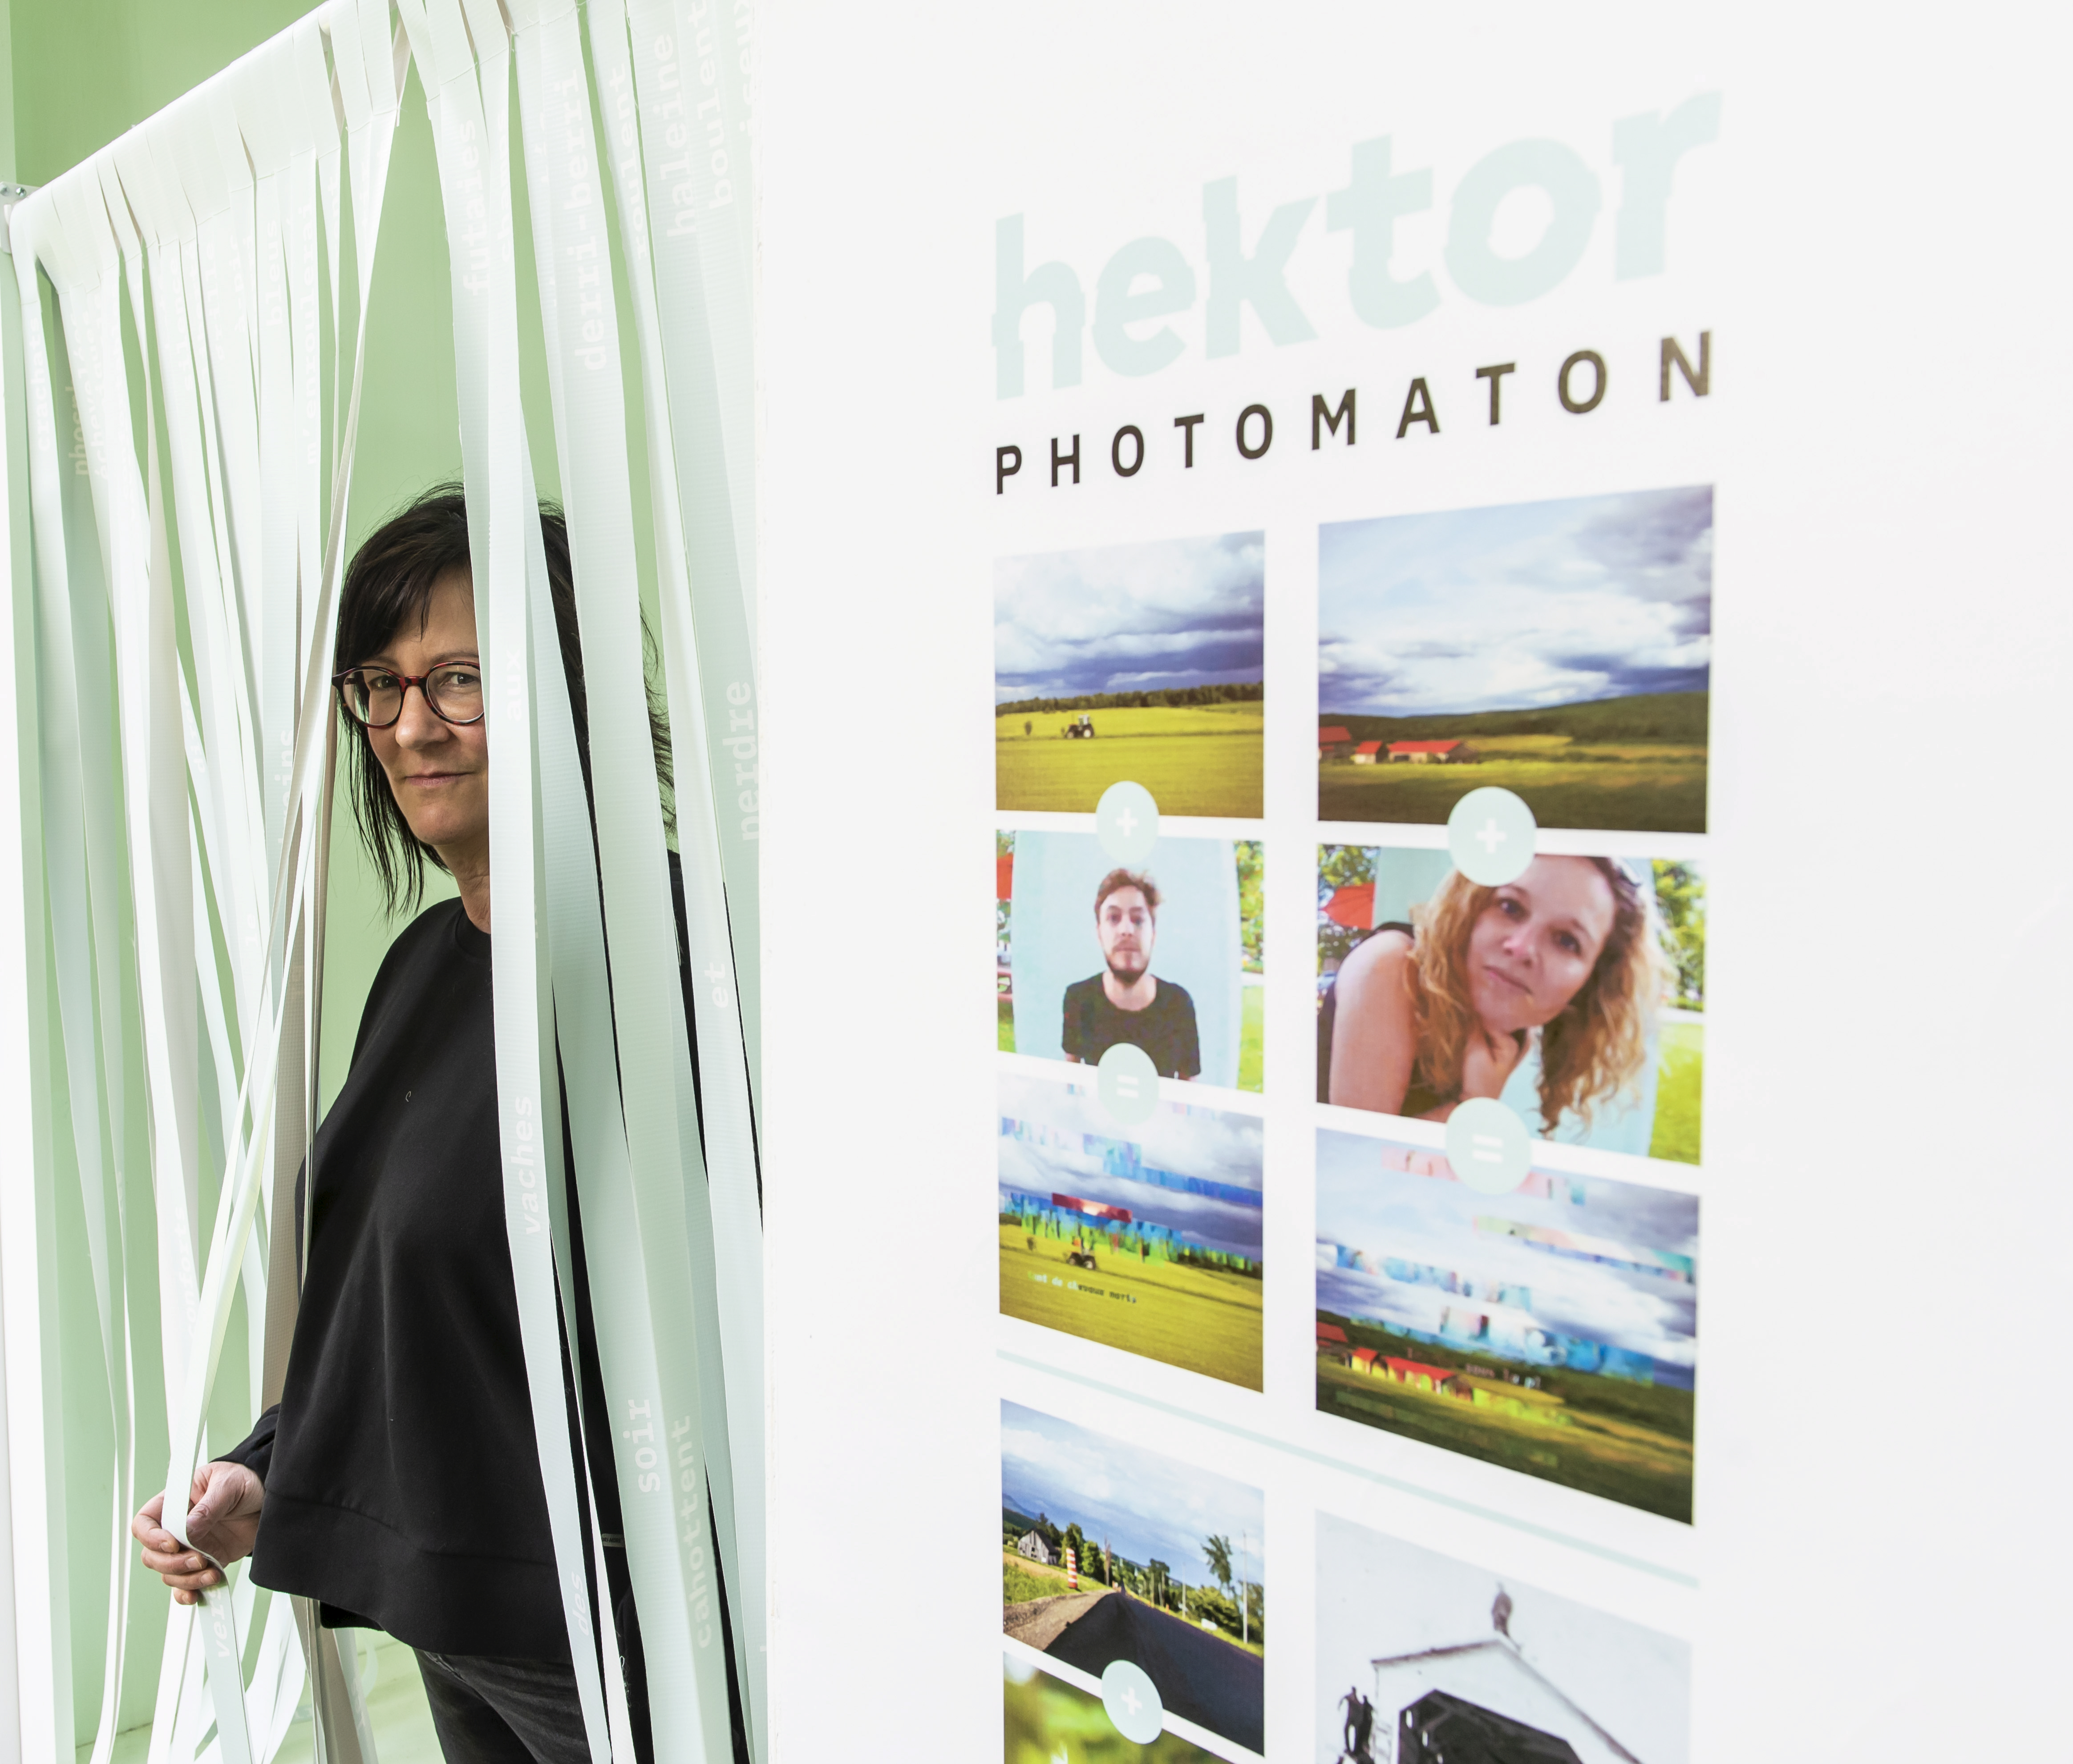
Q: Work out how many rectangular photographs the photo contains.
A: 9